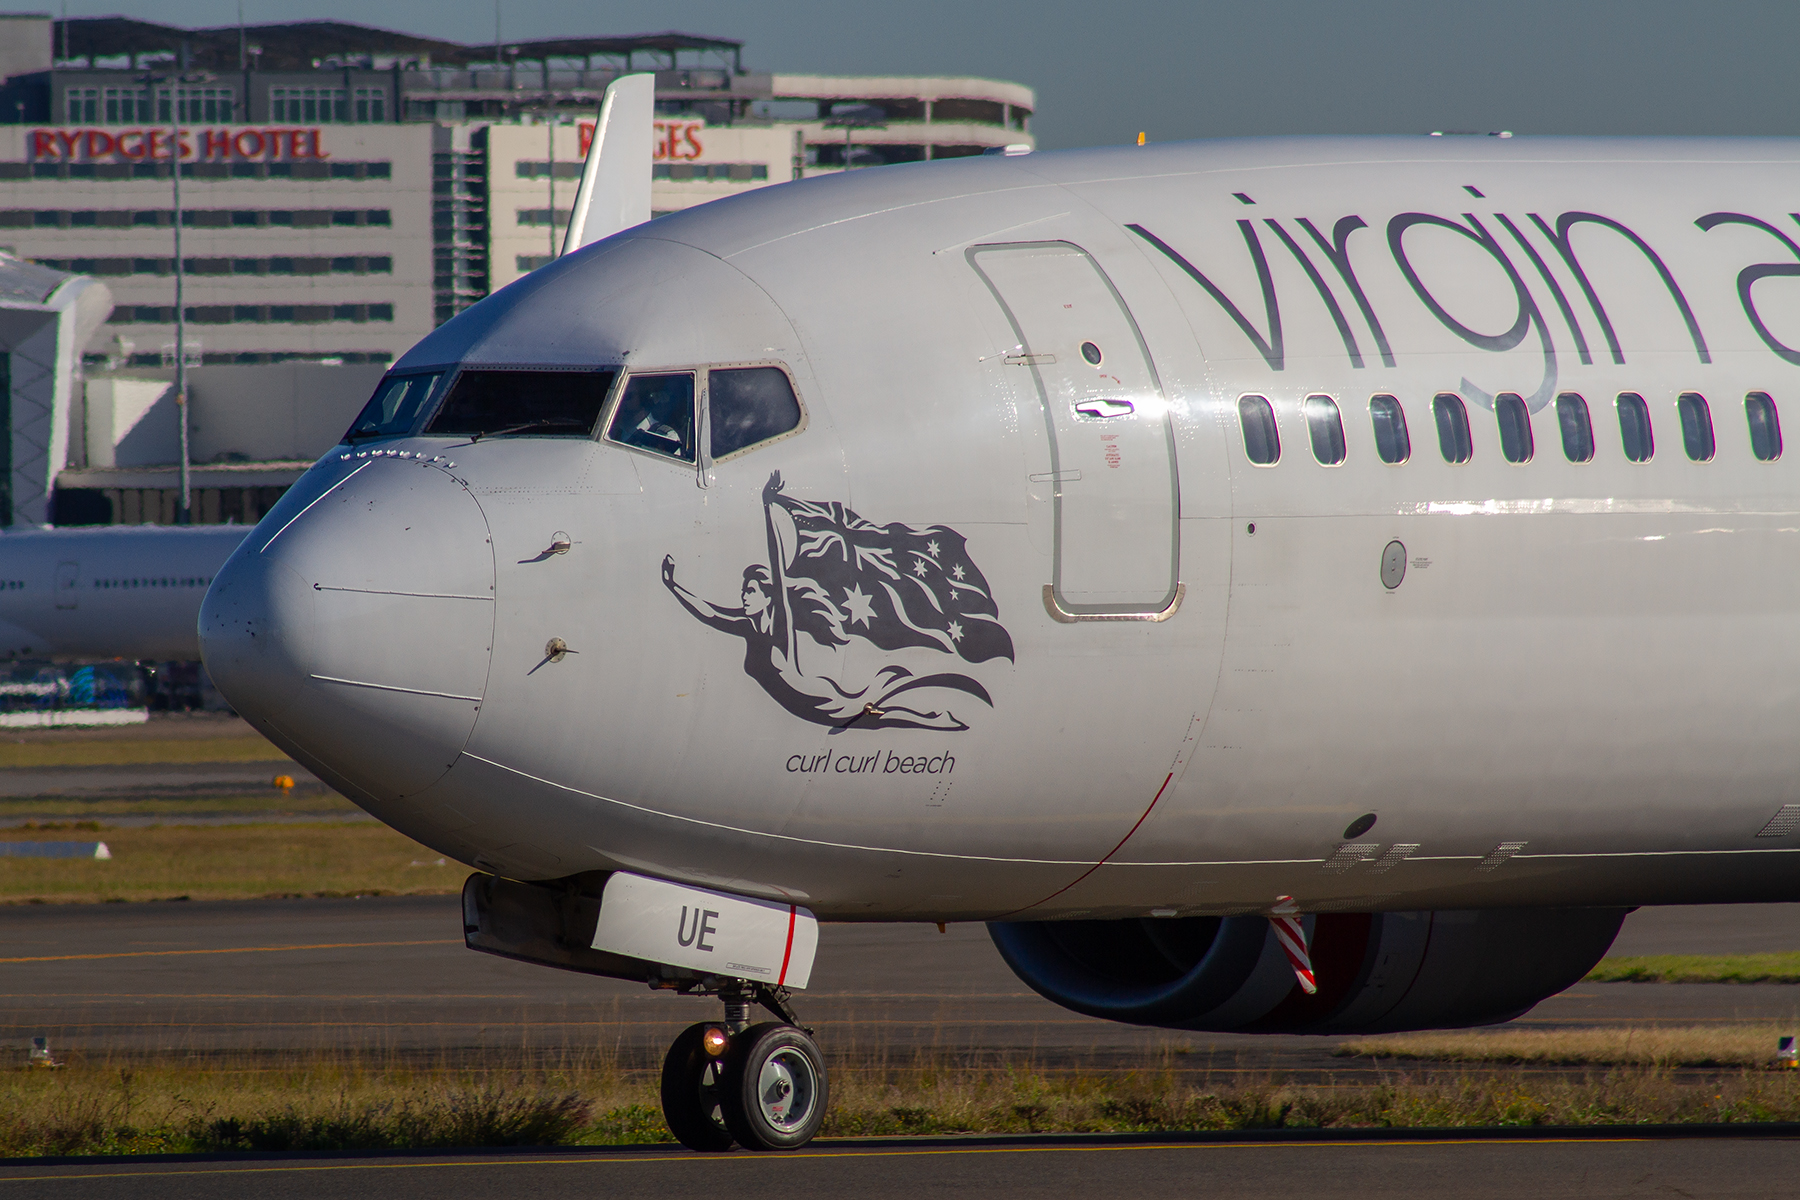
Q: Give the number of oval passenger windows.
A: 9